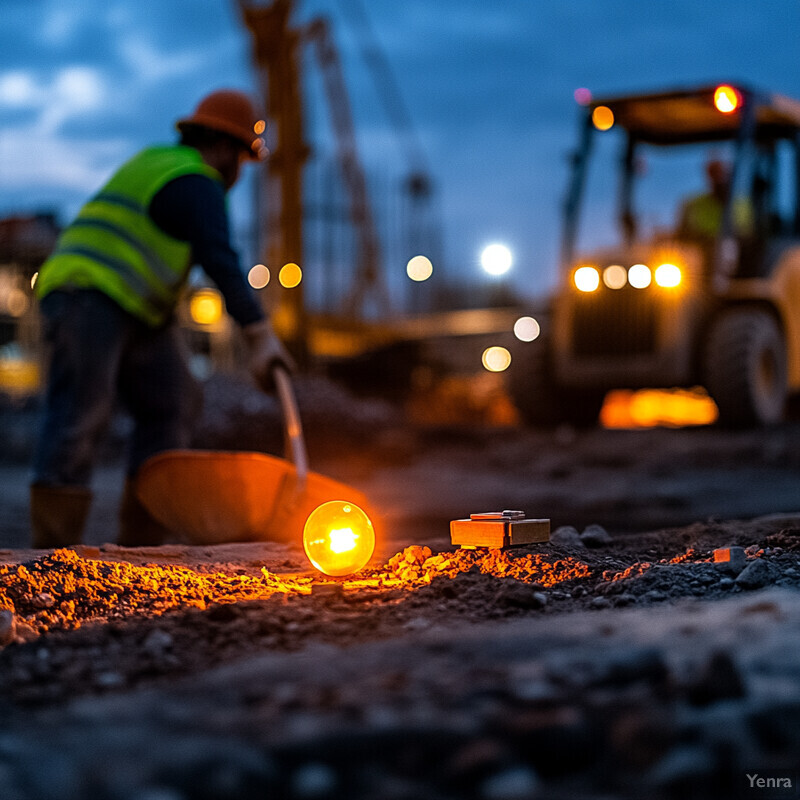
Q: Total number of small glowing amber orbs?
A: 1